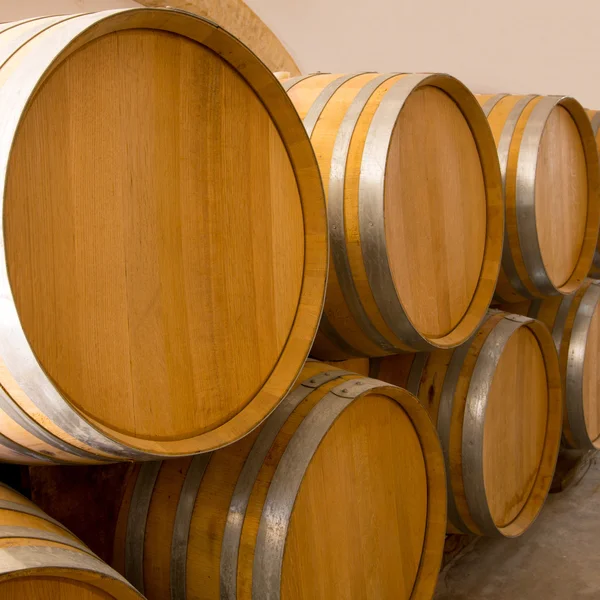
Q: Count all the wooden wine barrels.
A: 8